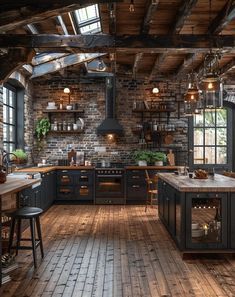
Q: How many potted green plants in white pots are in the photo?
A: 2